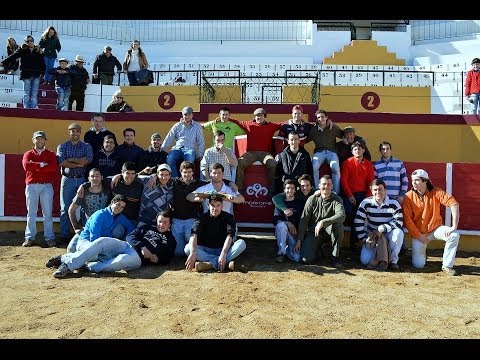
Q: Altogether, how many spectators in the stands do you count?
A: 9